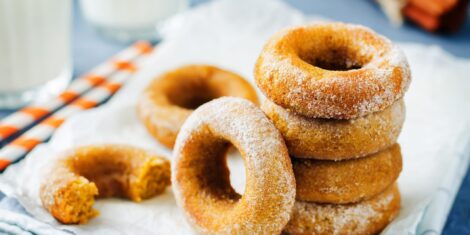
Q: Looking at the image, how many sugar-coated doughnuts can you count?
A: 7